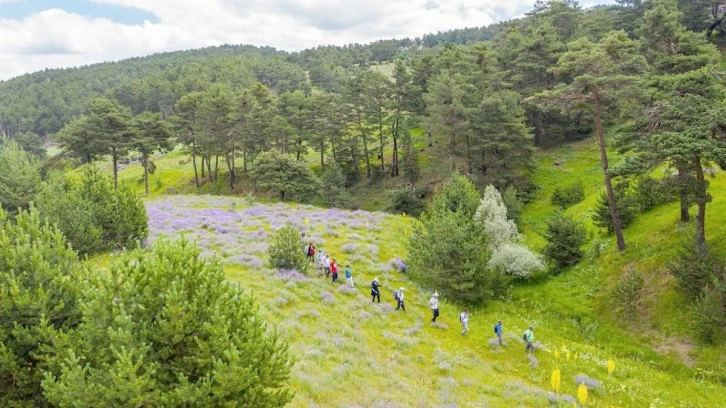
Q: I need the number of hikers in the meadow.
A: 13